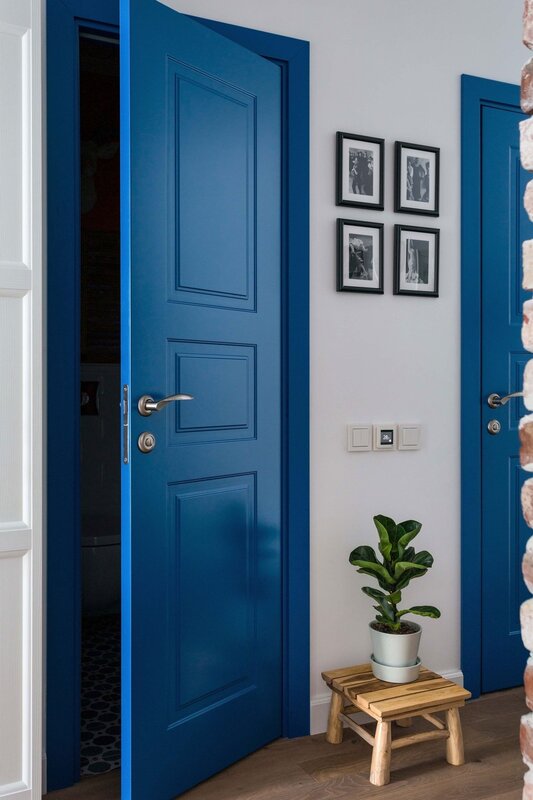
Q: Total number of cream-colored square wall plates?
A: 3